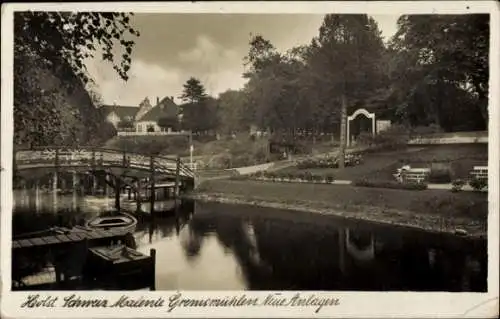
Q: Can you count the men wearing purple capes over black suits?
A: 0